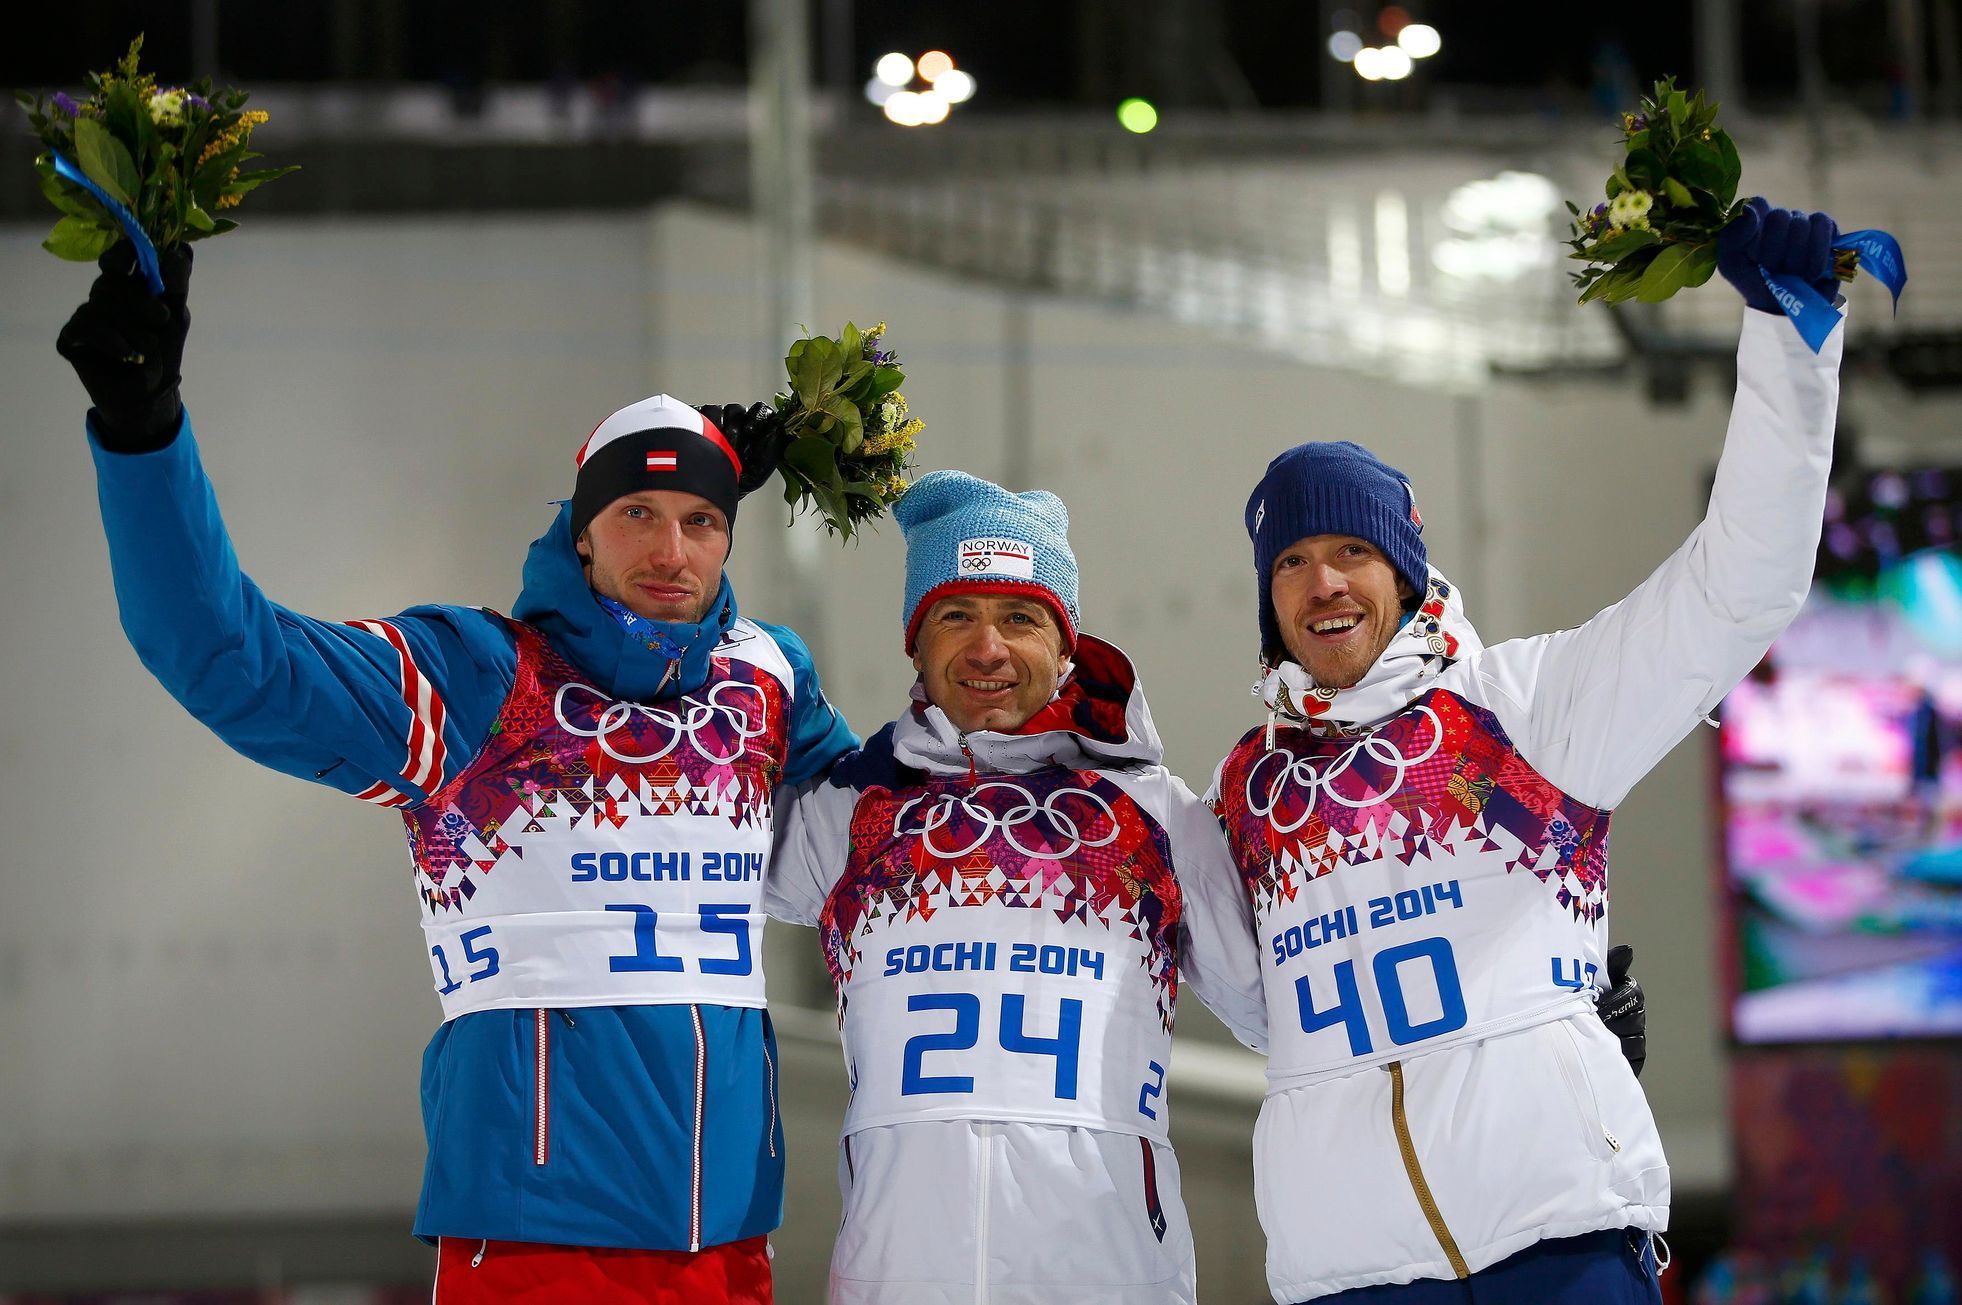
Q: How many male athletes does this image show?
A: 3